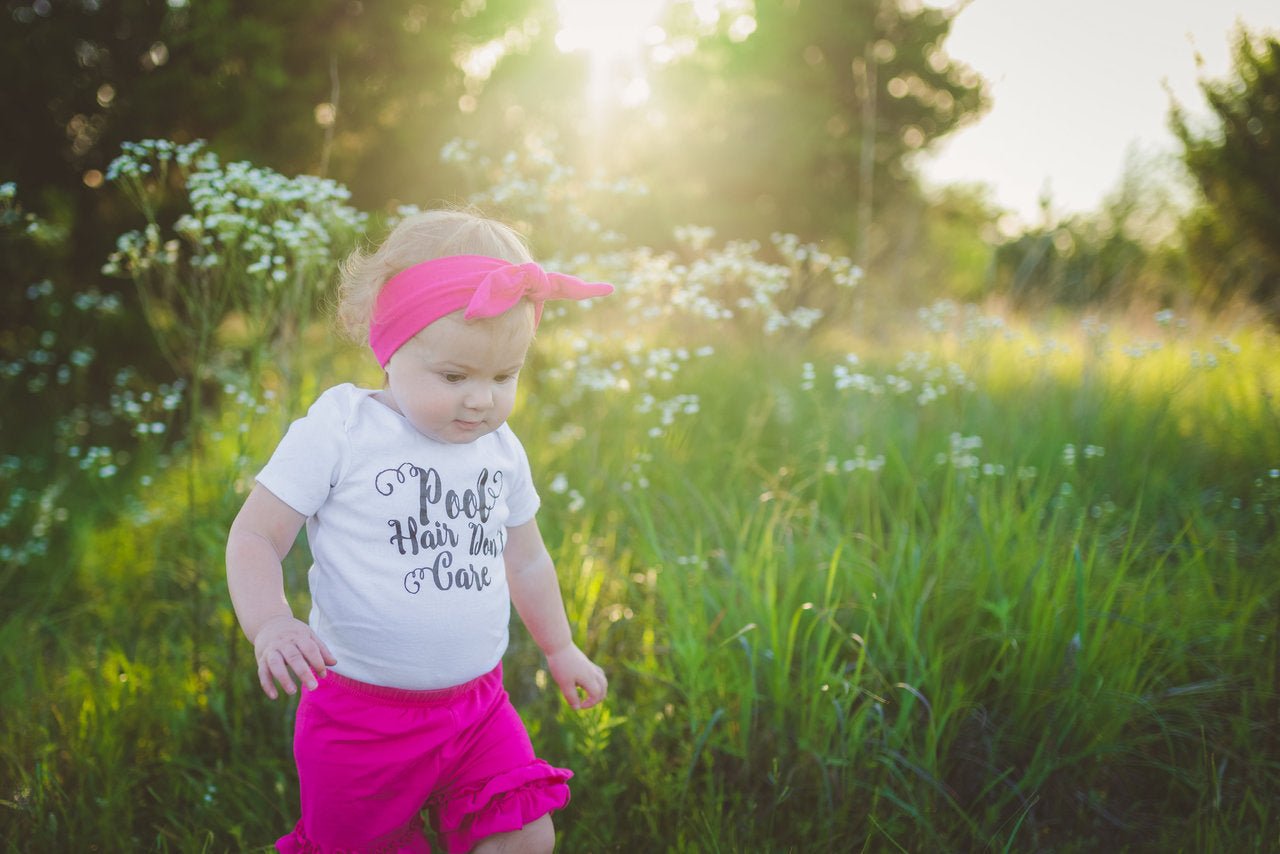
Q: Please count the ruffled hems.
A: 2